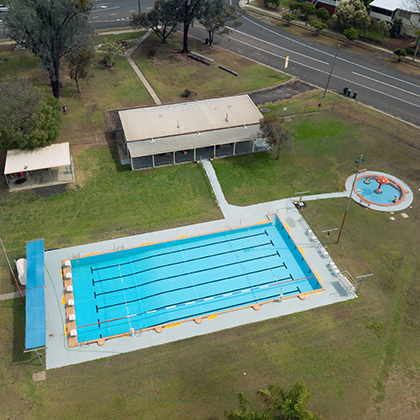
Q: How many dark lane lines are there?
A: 6